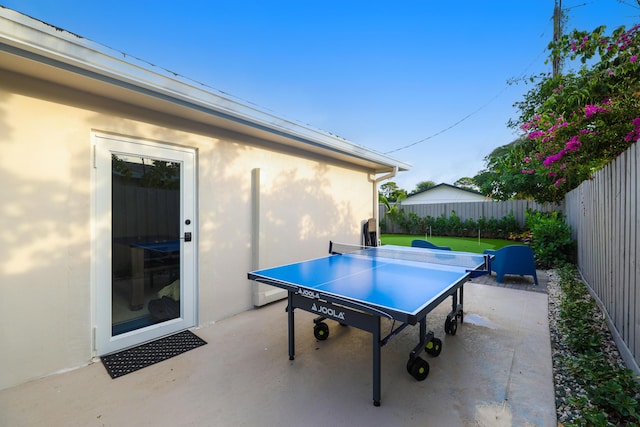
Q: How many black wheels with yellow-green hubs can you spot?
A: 4